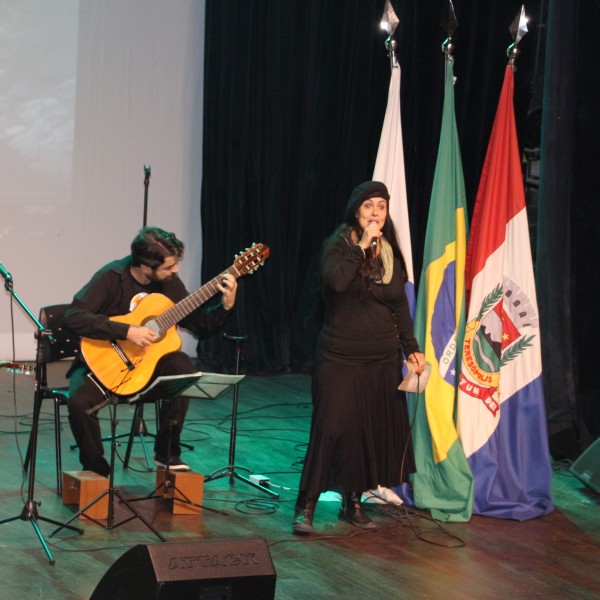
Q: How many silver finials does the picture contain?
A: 3